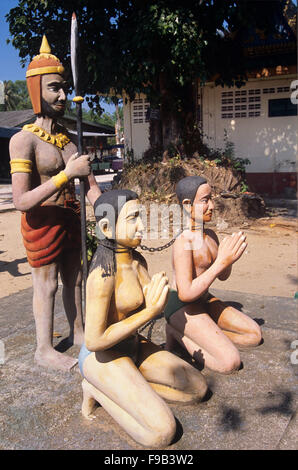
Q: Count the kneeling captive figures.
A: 2